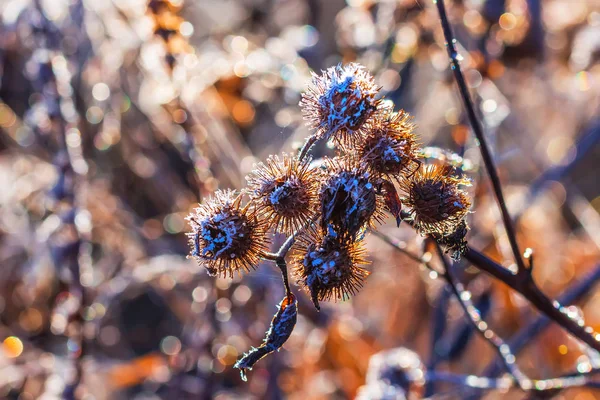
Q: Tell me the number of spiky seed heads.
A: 7